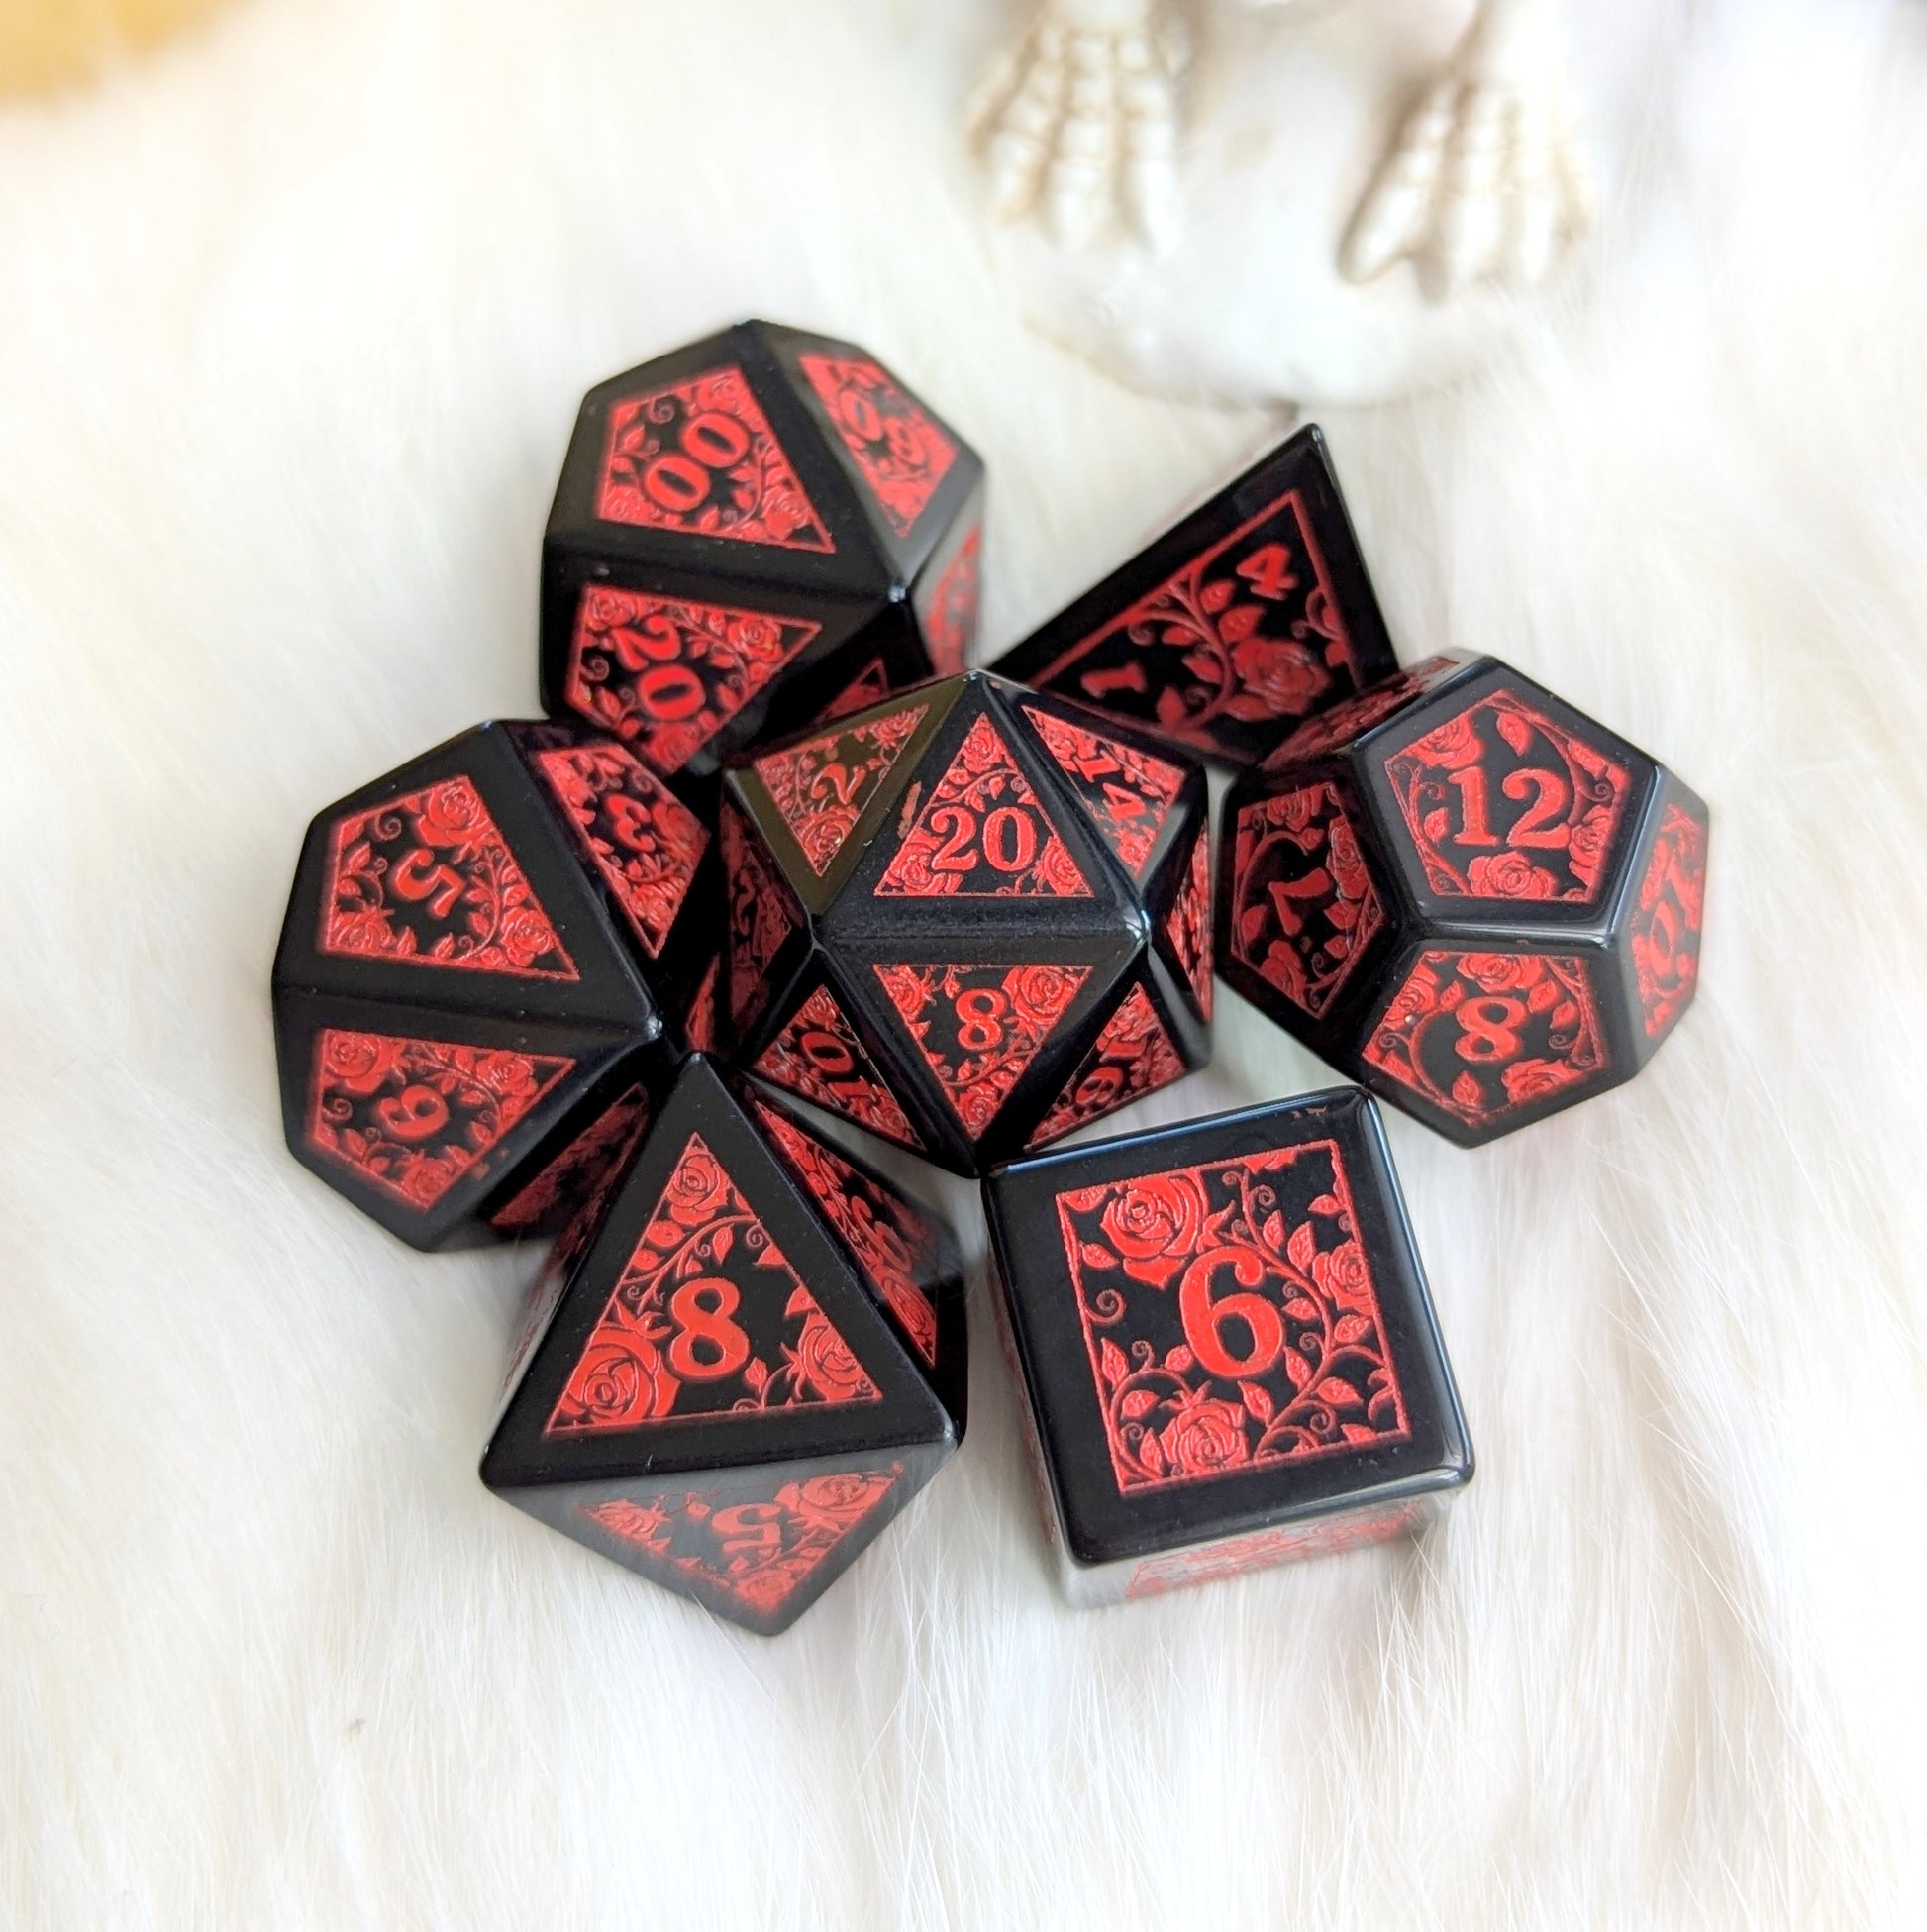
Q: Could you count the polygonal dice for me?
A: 7